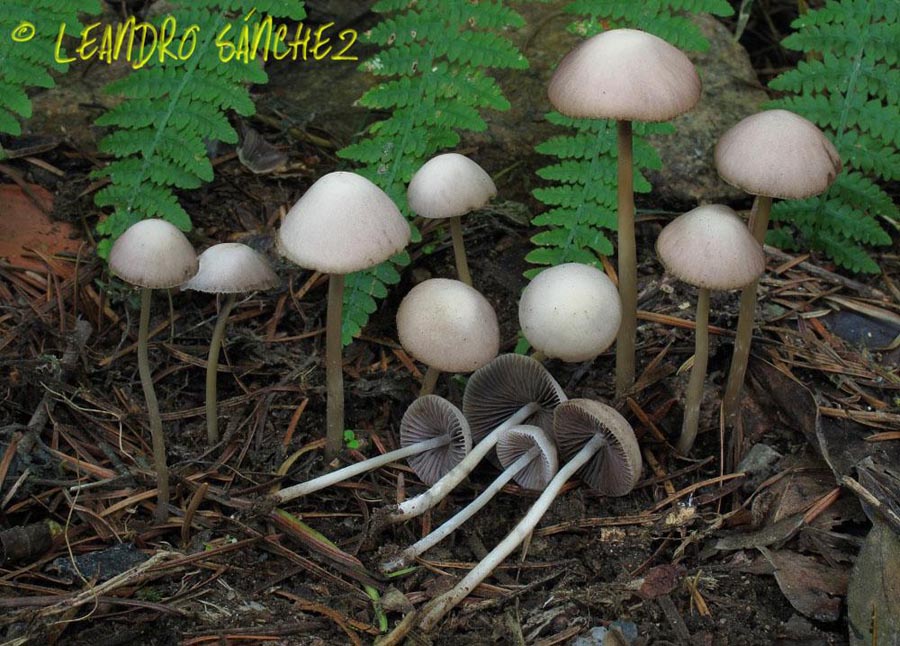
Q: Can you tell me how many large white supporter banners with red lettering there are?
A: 0